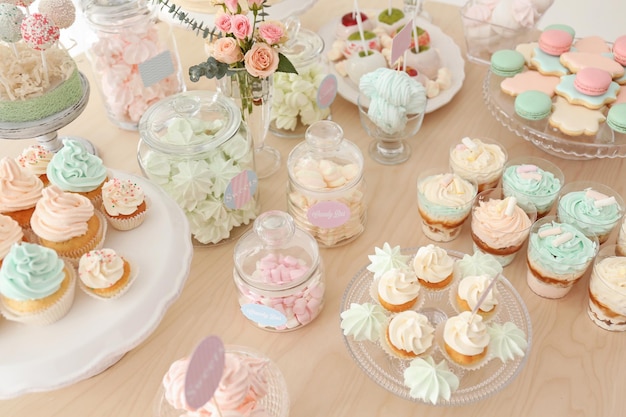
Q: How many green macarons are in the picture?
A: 4